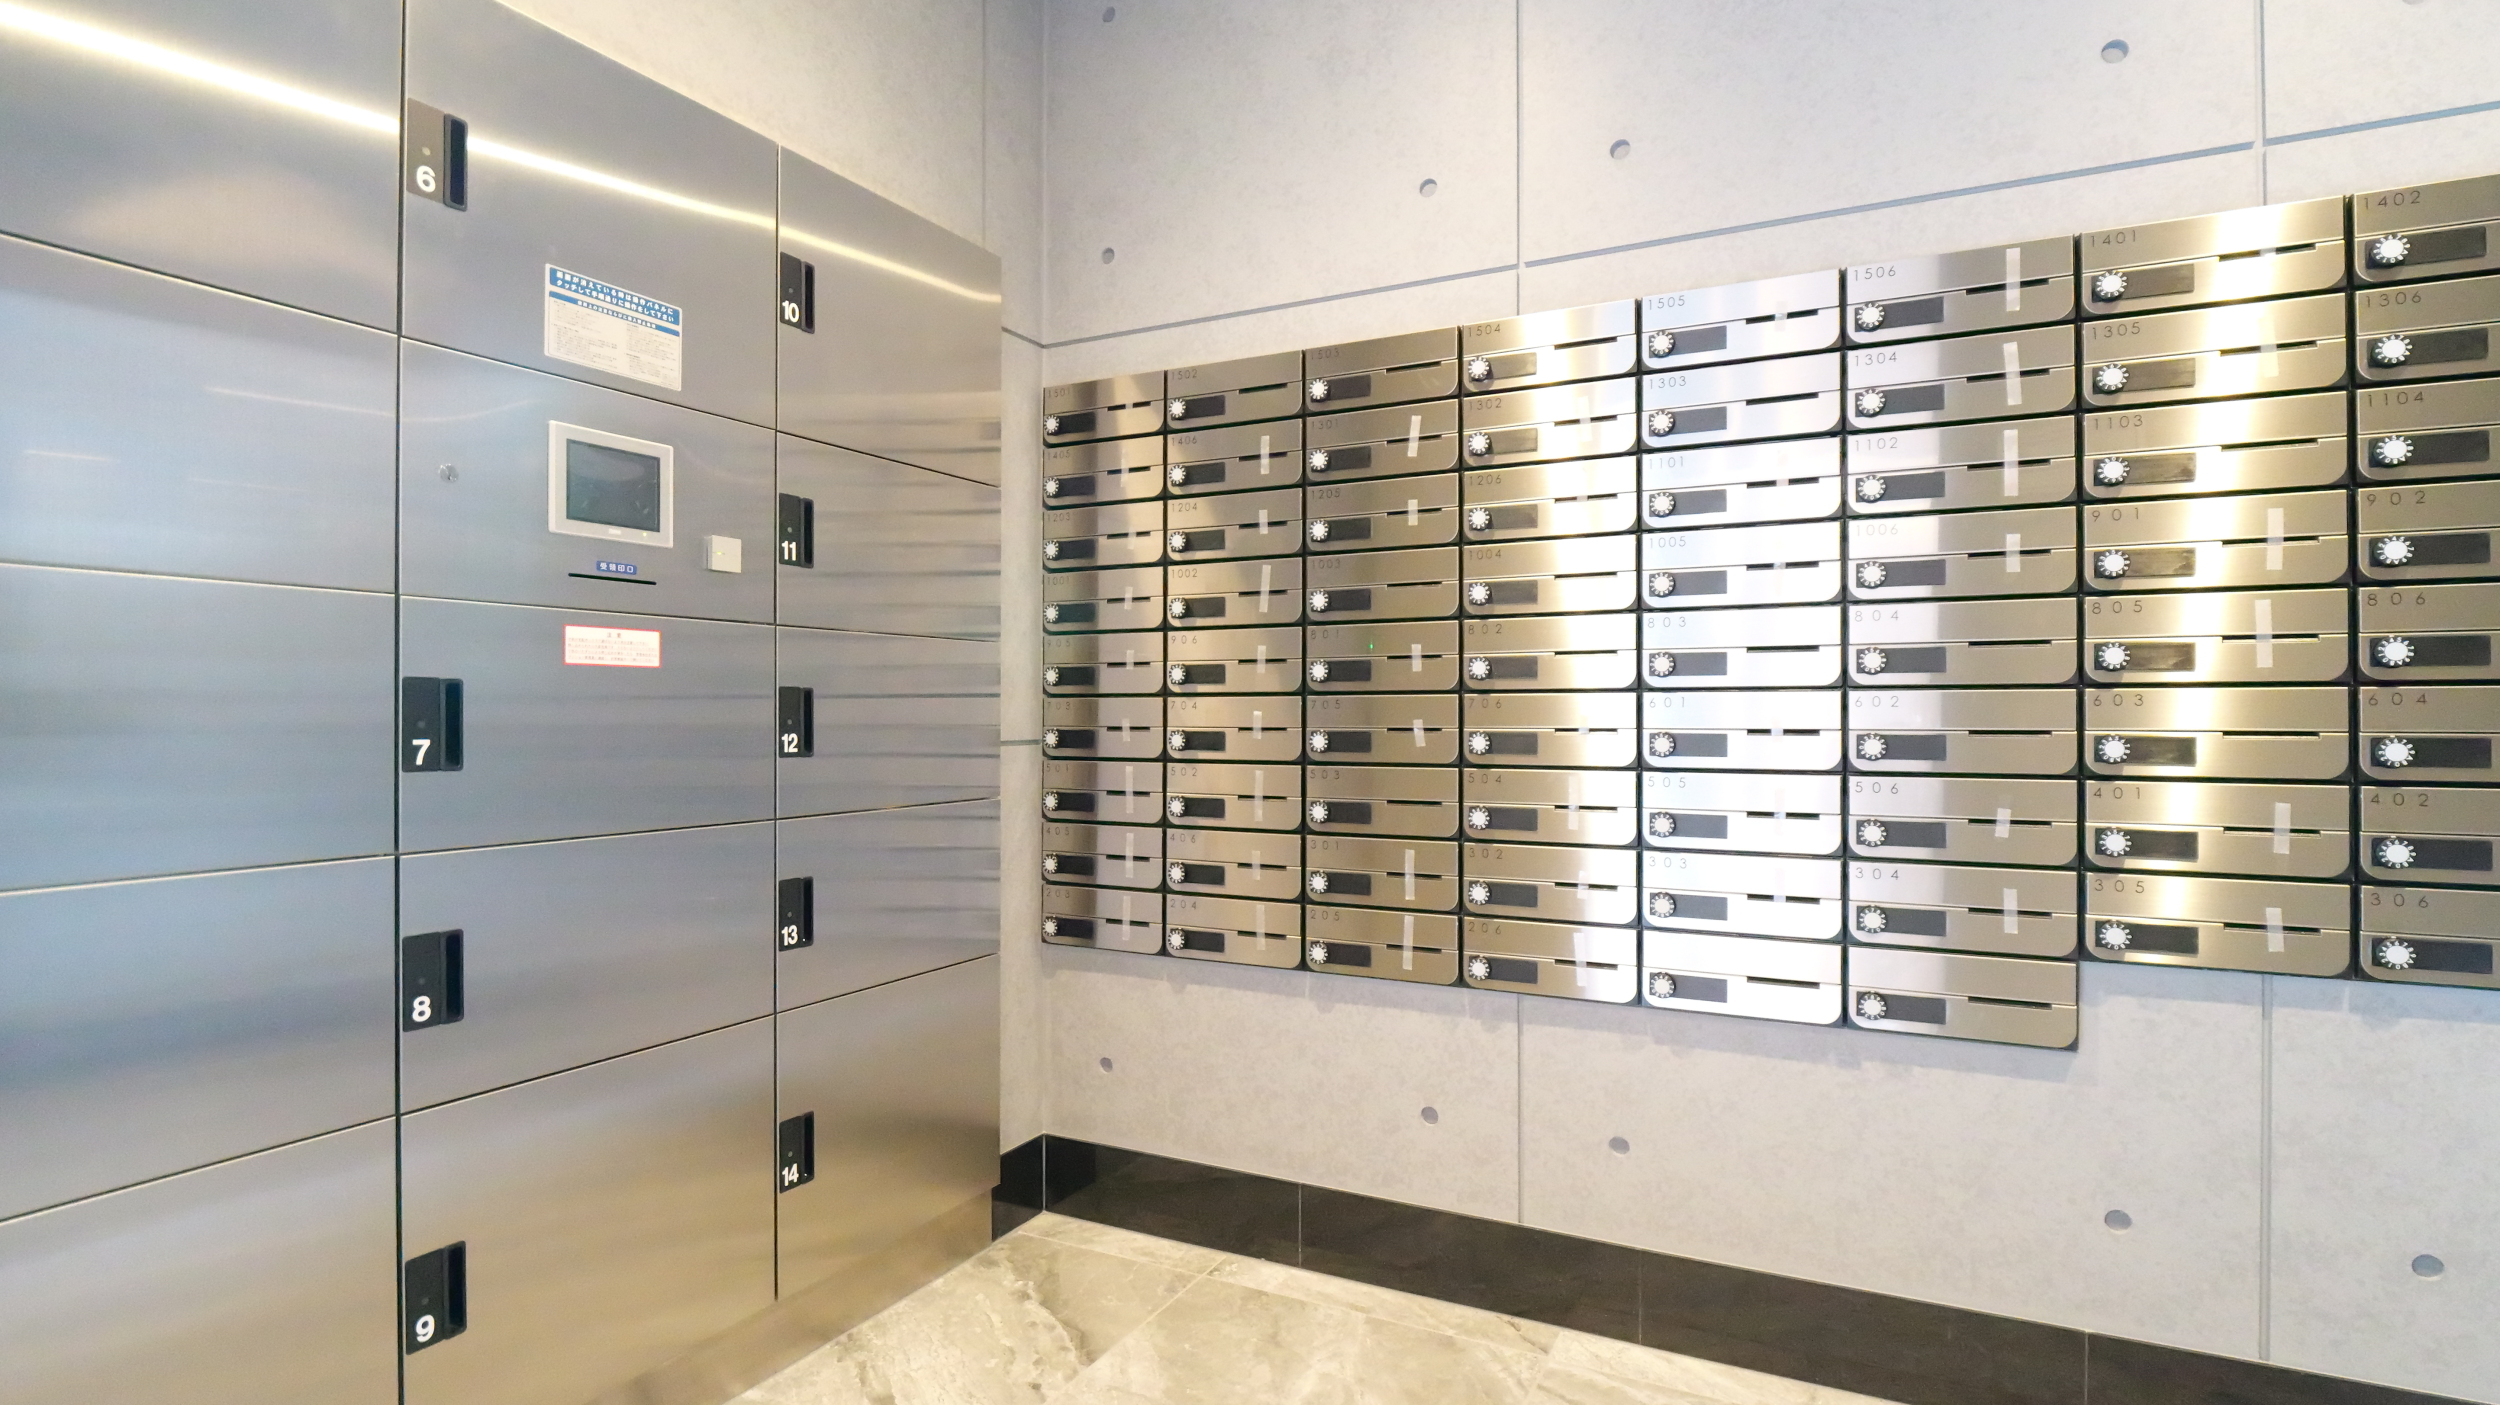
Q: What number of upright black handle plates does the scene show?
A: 9